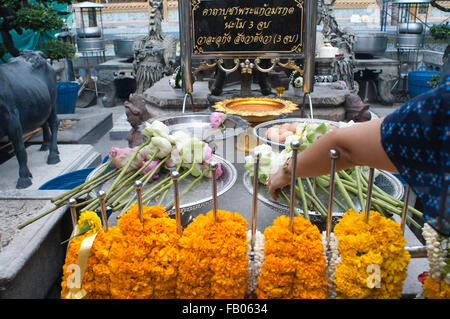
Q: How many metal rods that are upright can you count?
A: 10